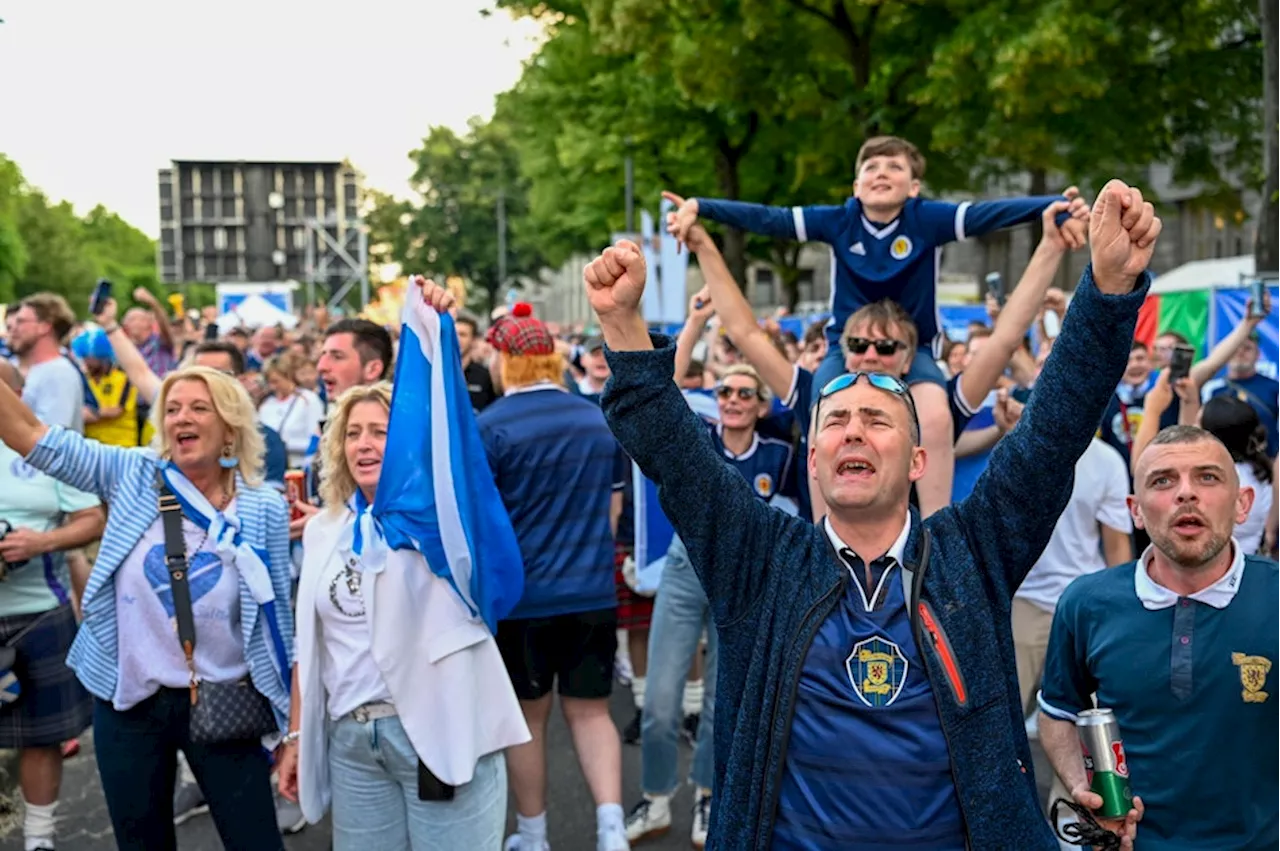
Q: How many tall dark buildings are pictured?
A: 1